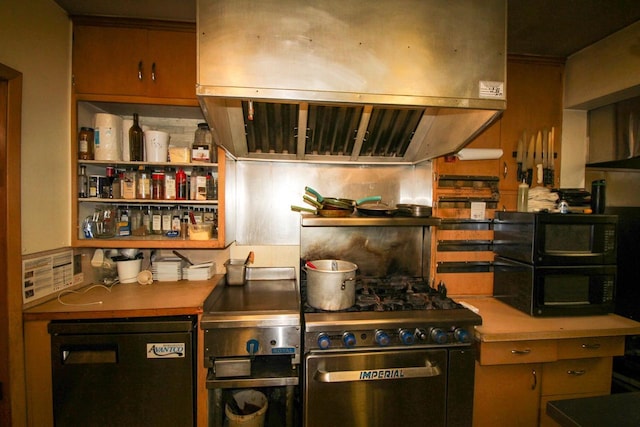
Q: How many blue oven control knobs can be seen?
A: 6